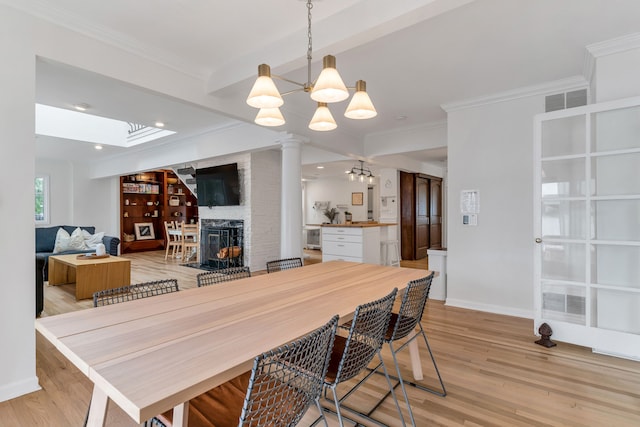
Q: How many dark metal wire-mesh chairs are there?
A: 6